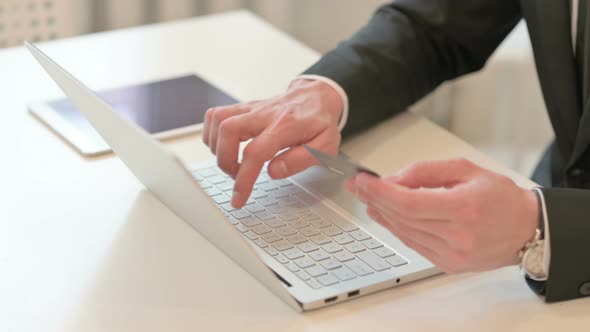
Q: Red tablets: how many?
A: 0